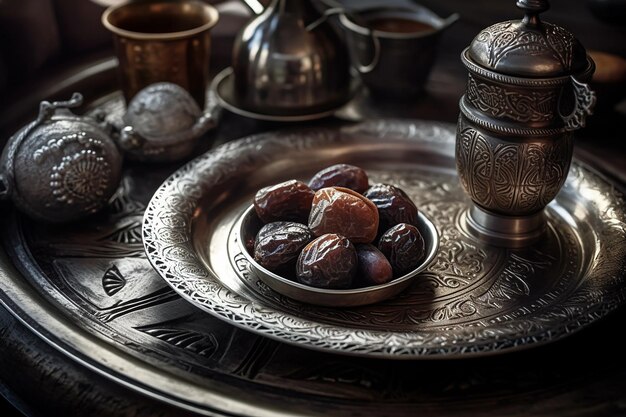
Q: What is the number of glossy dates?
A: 8